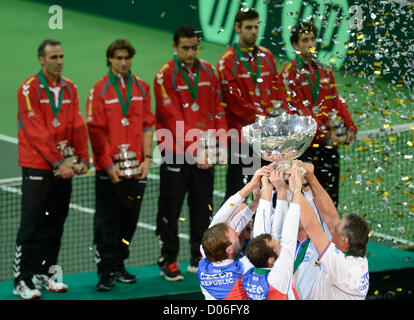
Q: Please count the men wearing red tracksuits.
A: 5